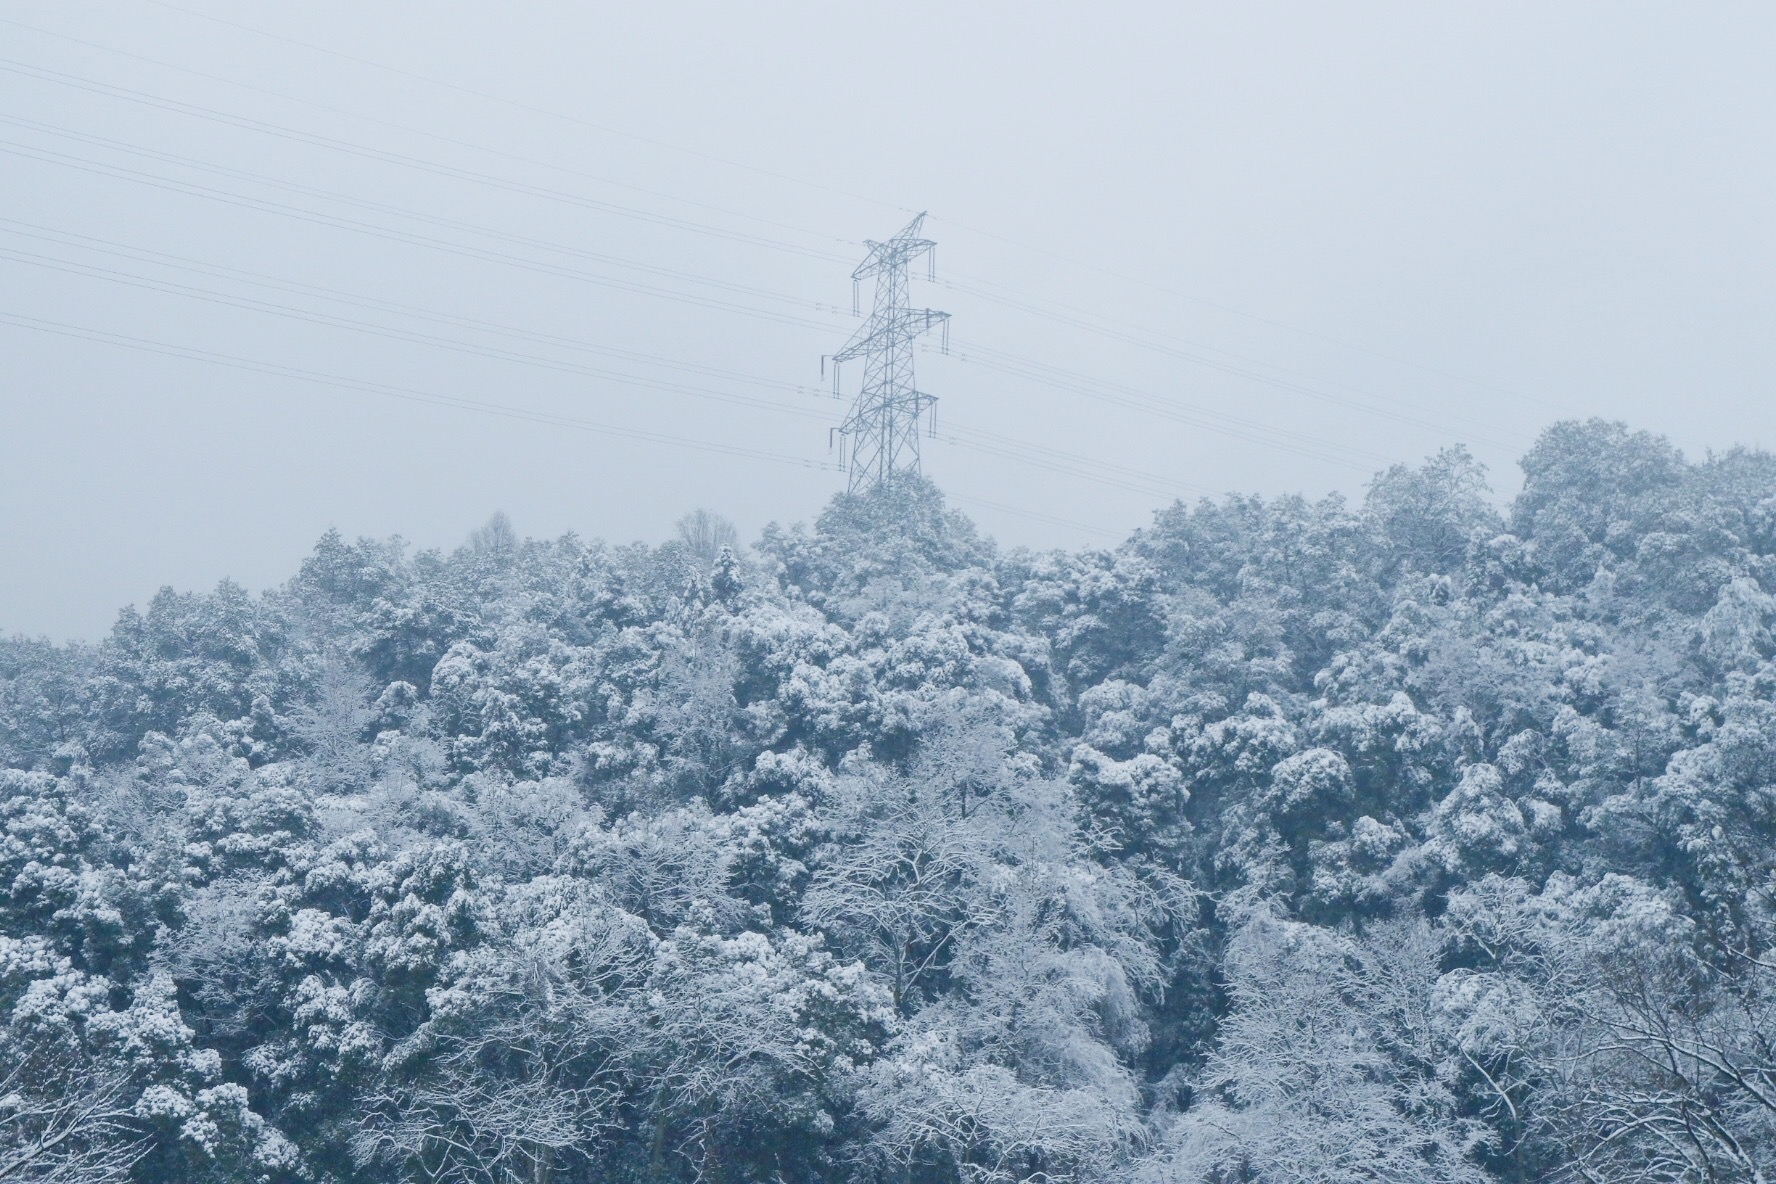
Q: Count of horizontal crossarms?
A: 3